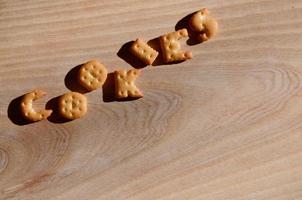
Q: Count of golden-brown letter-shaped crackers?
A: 7